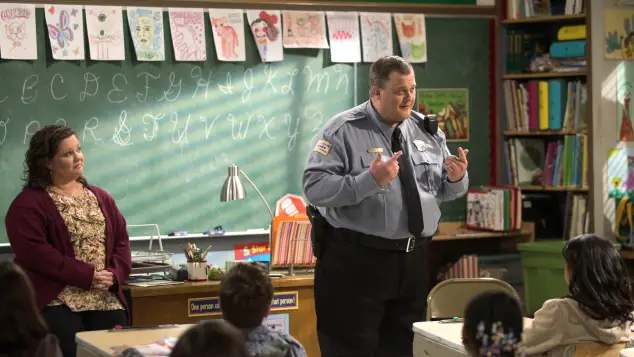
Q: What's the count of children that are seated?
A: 5